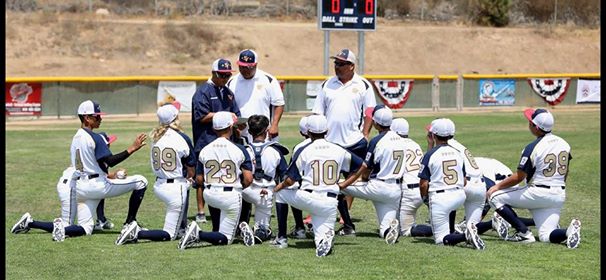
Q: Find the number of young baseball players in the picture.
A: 13